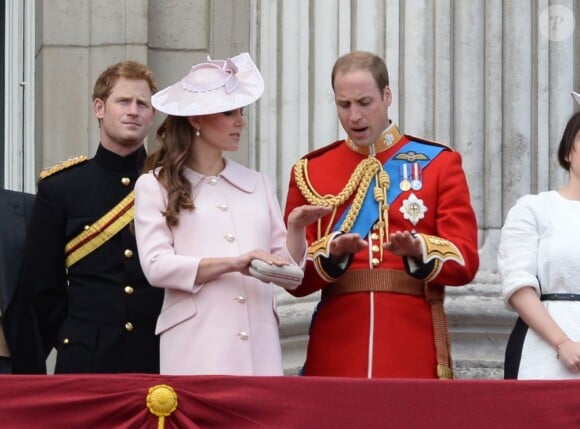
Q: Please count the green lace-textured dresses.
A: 0